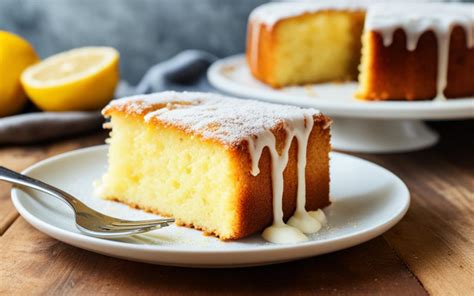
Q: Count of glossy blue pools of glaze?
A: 0